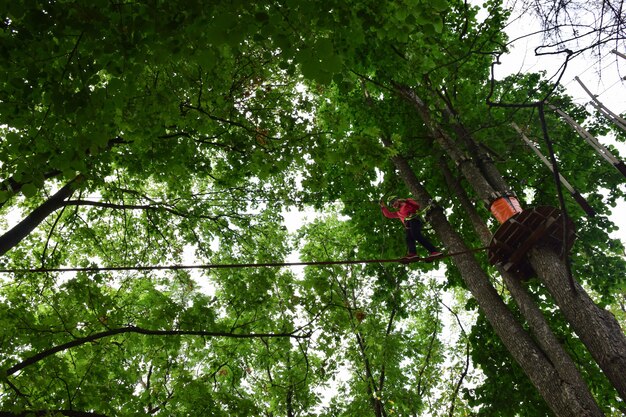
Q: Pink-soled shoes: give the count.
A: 2